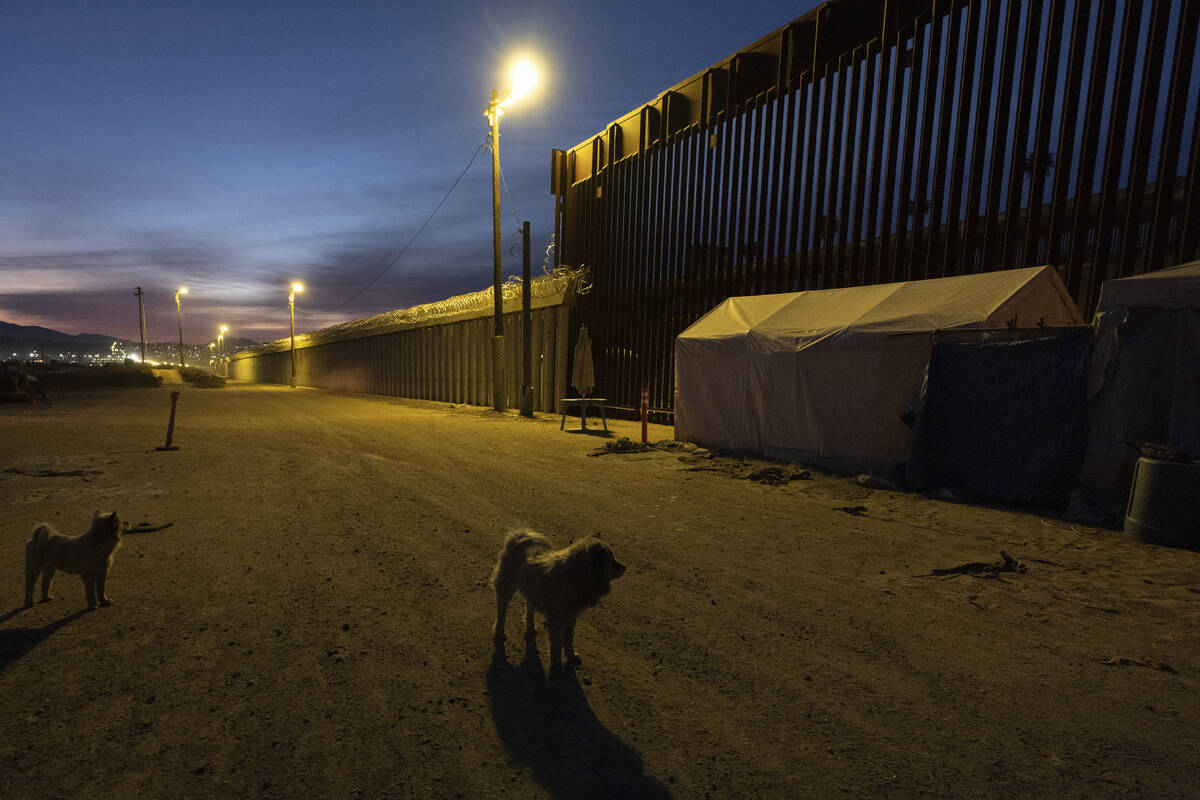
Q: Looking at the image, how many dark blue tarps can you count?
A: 1